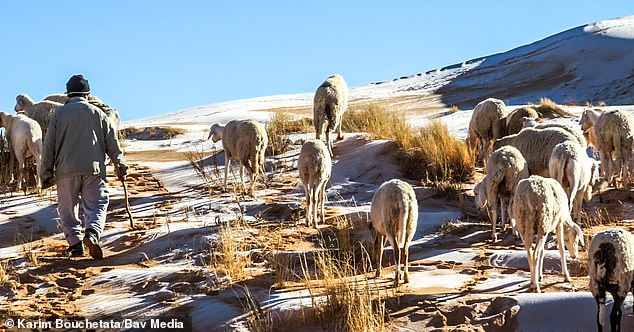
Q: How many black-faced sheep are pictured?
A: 0